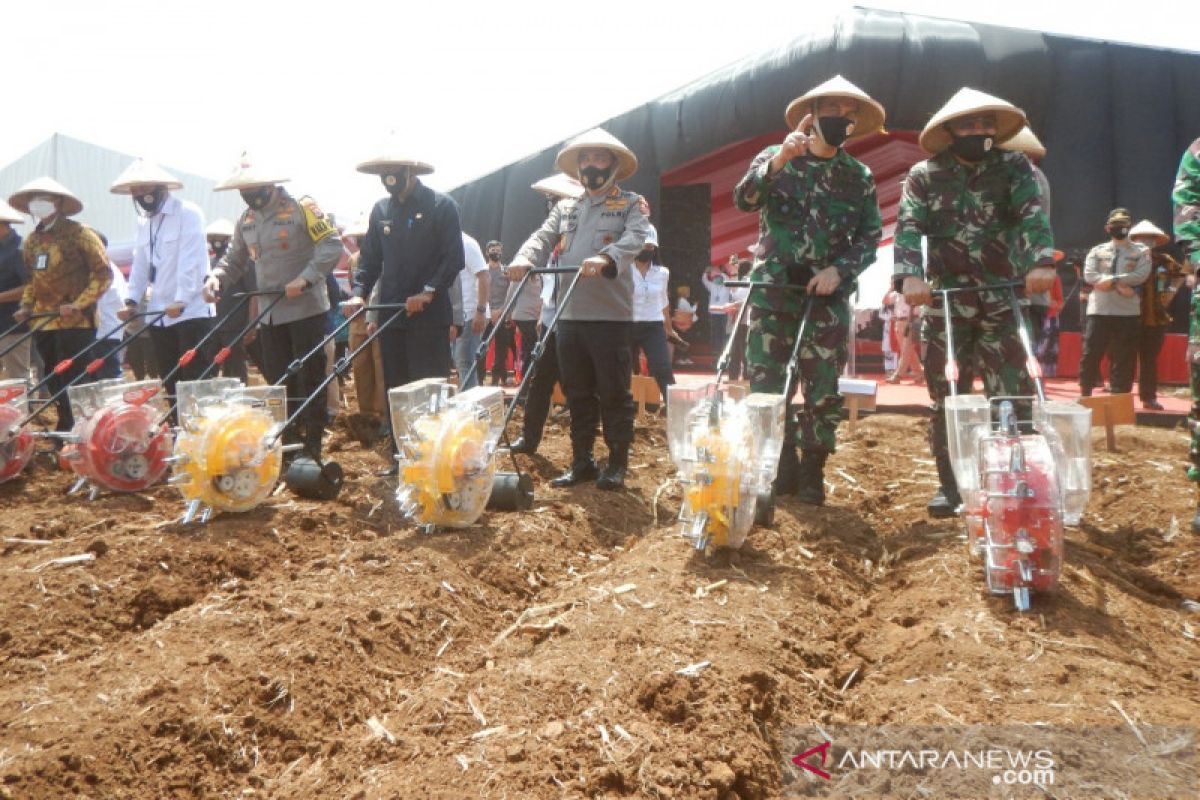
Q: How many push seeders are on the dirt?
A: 6